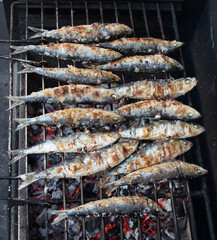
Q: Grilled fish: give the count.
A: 15